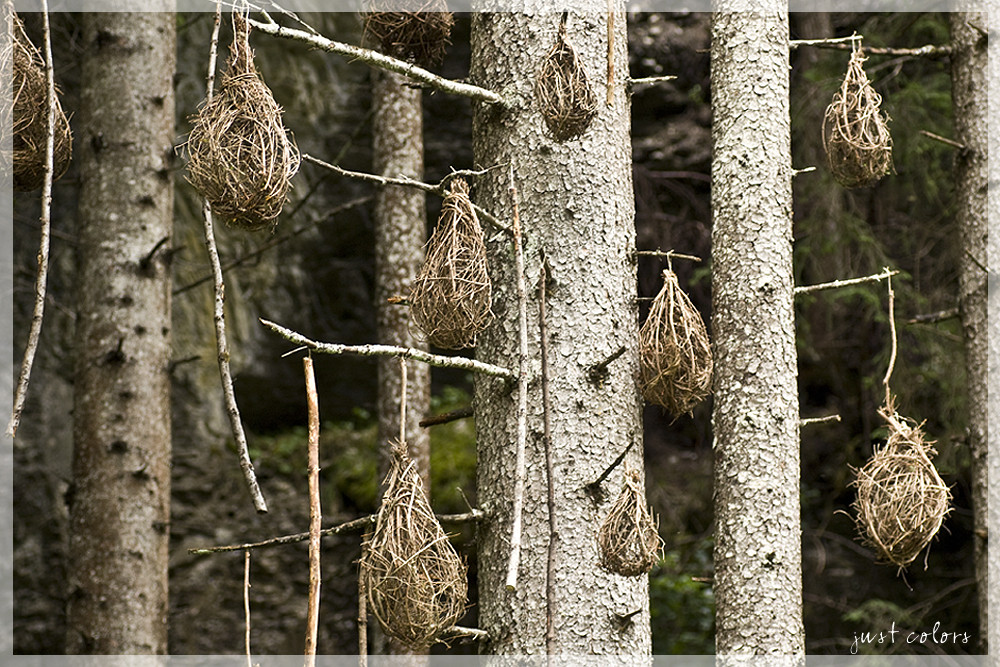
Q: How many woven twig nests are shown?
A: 10